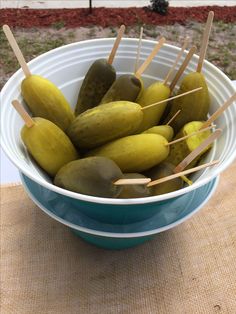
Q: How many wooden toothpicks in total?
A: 15